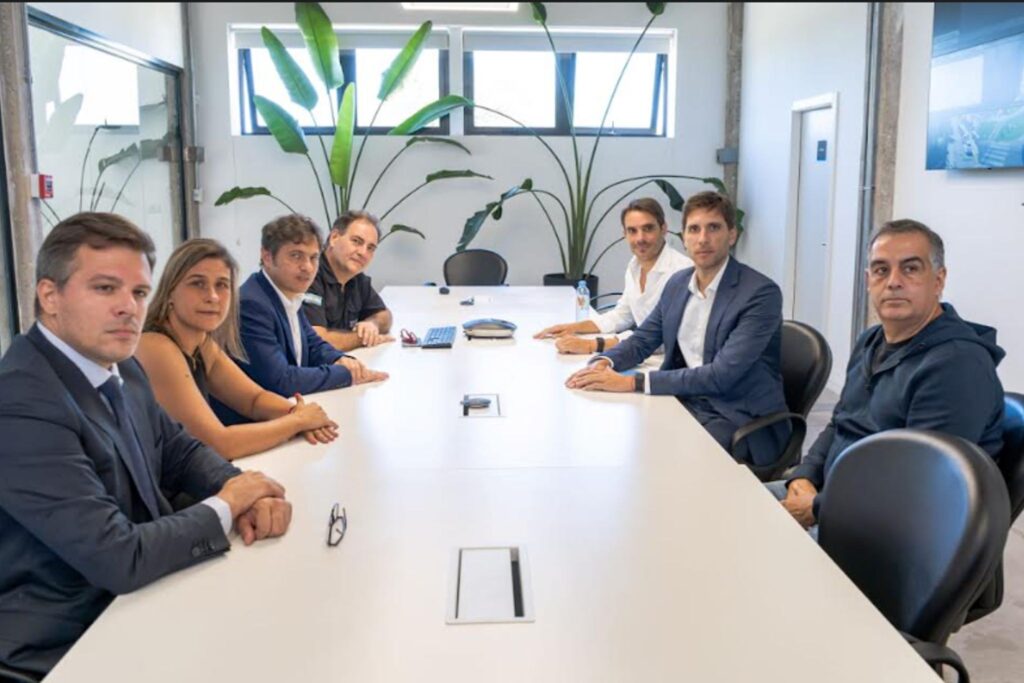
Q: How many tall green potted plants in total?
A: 2